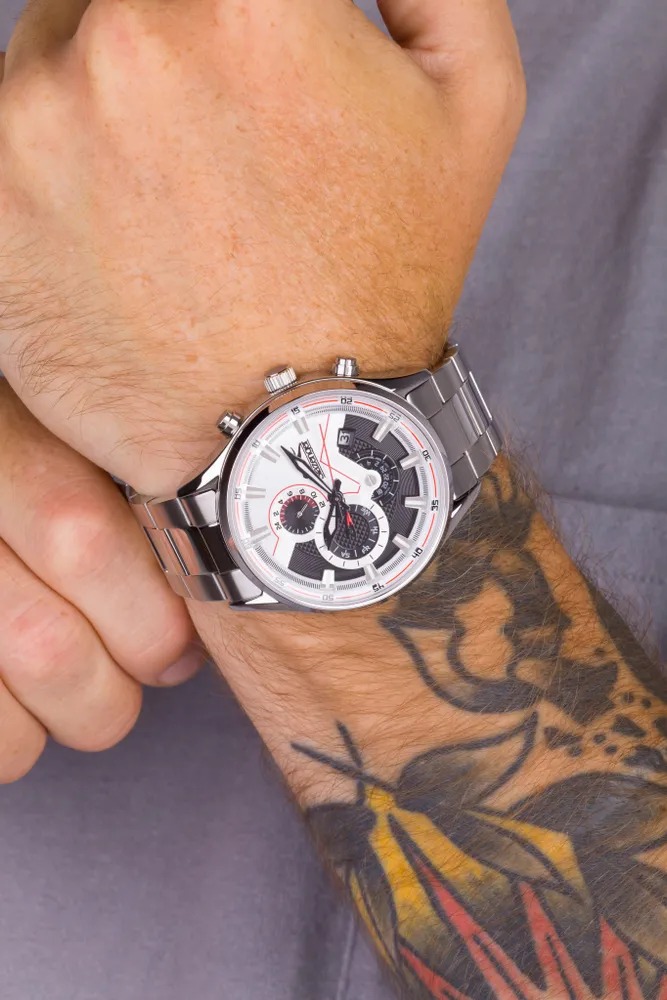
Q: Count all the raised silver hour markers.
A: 10